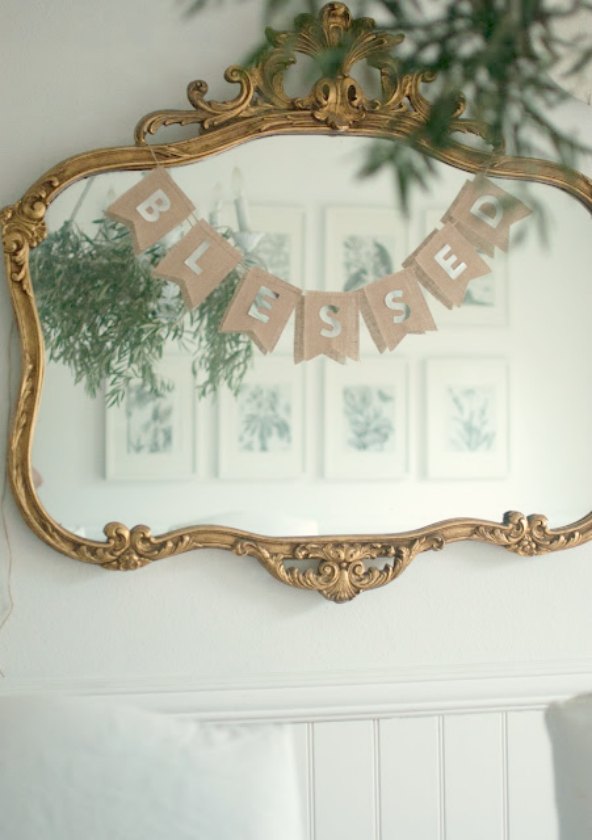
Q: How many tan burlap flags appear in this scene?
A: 7